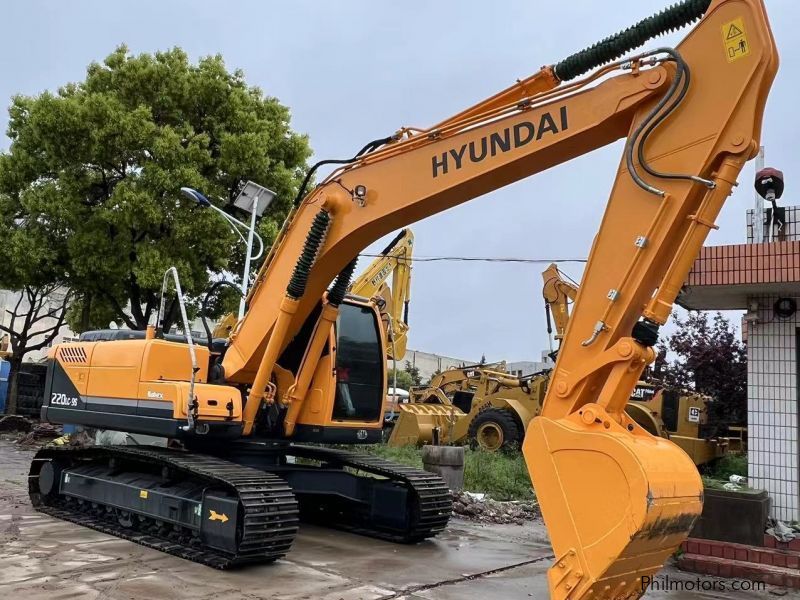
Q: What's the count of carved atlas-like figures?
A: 0